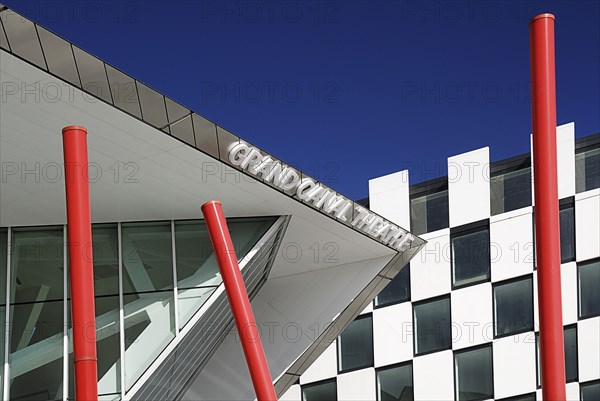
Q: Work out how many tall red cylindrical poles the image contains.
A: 3